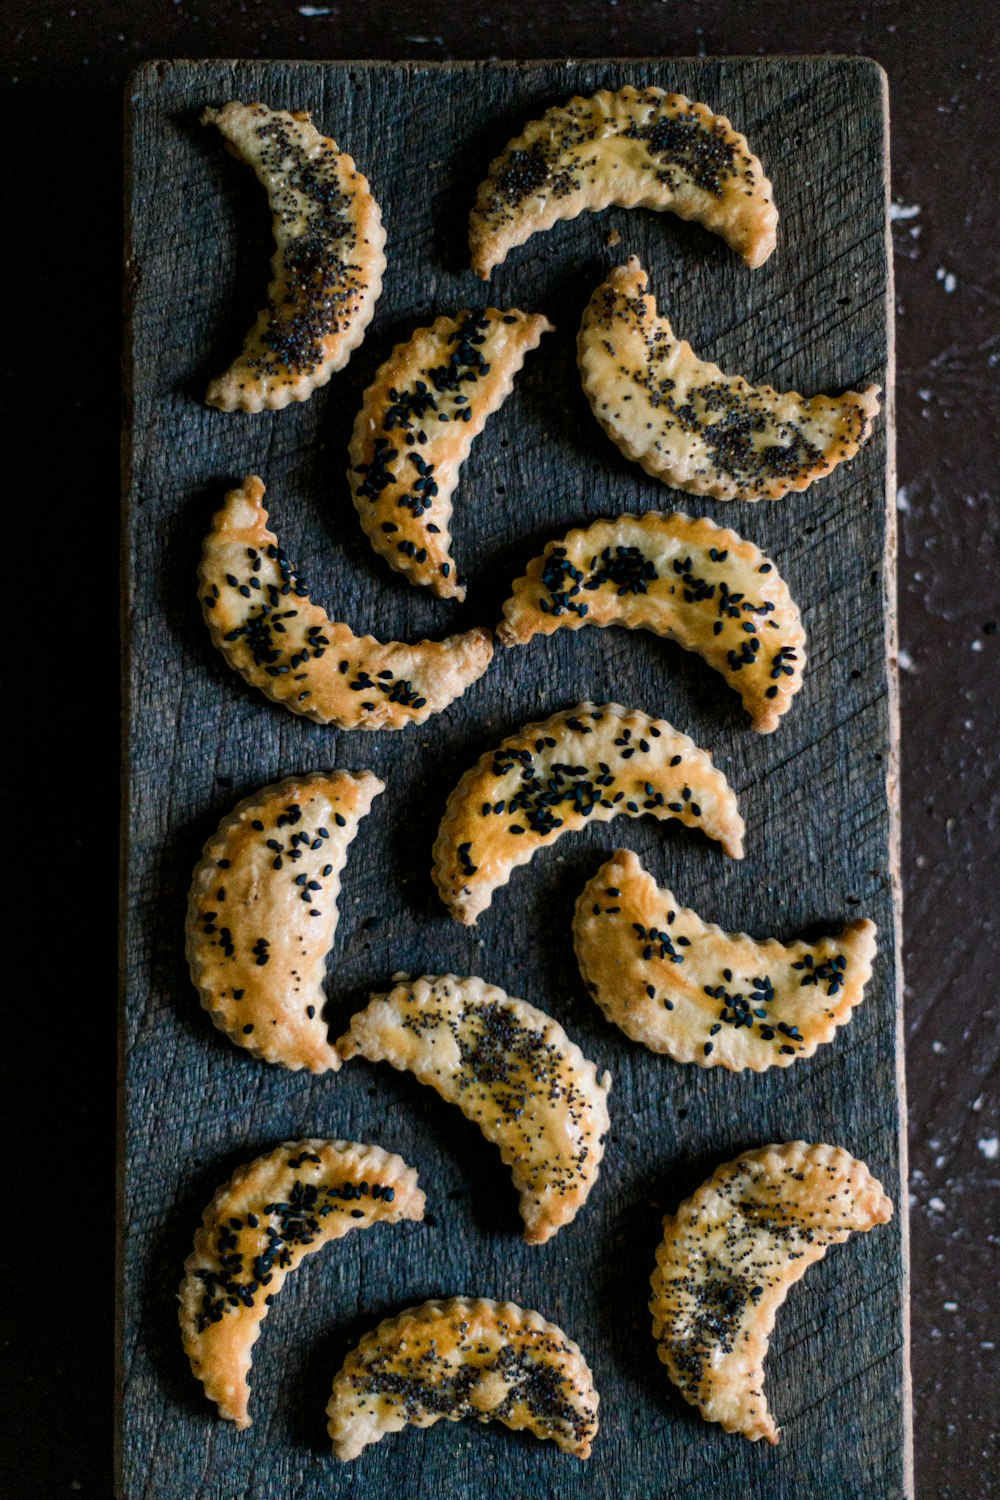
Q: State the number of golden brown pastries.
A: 13